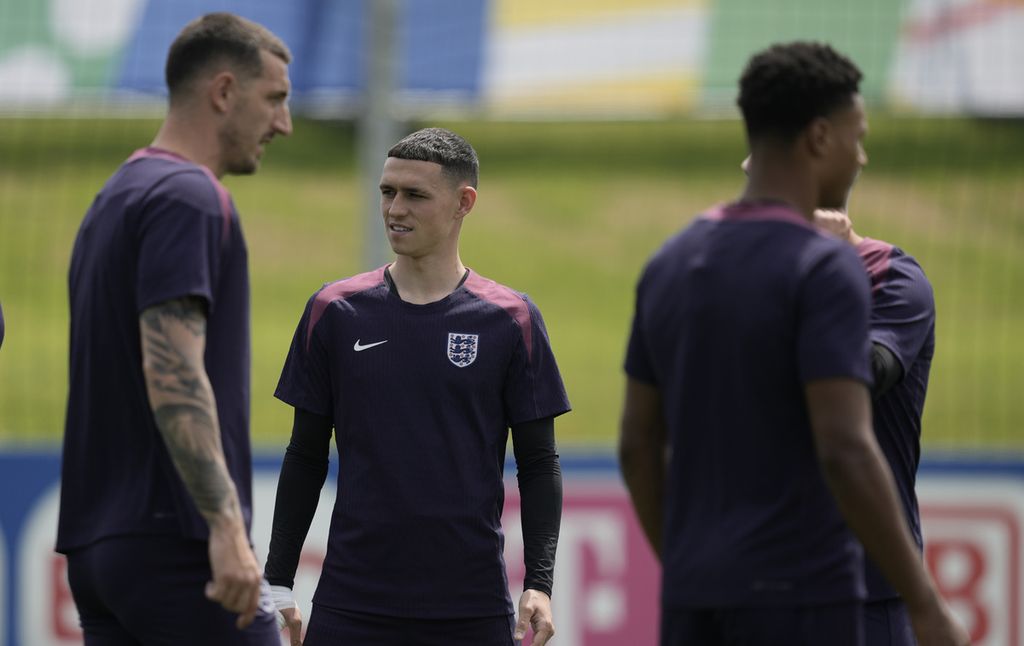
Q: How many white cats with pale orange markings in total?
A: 0